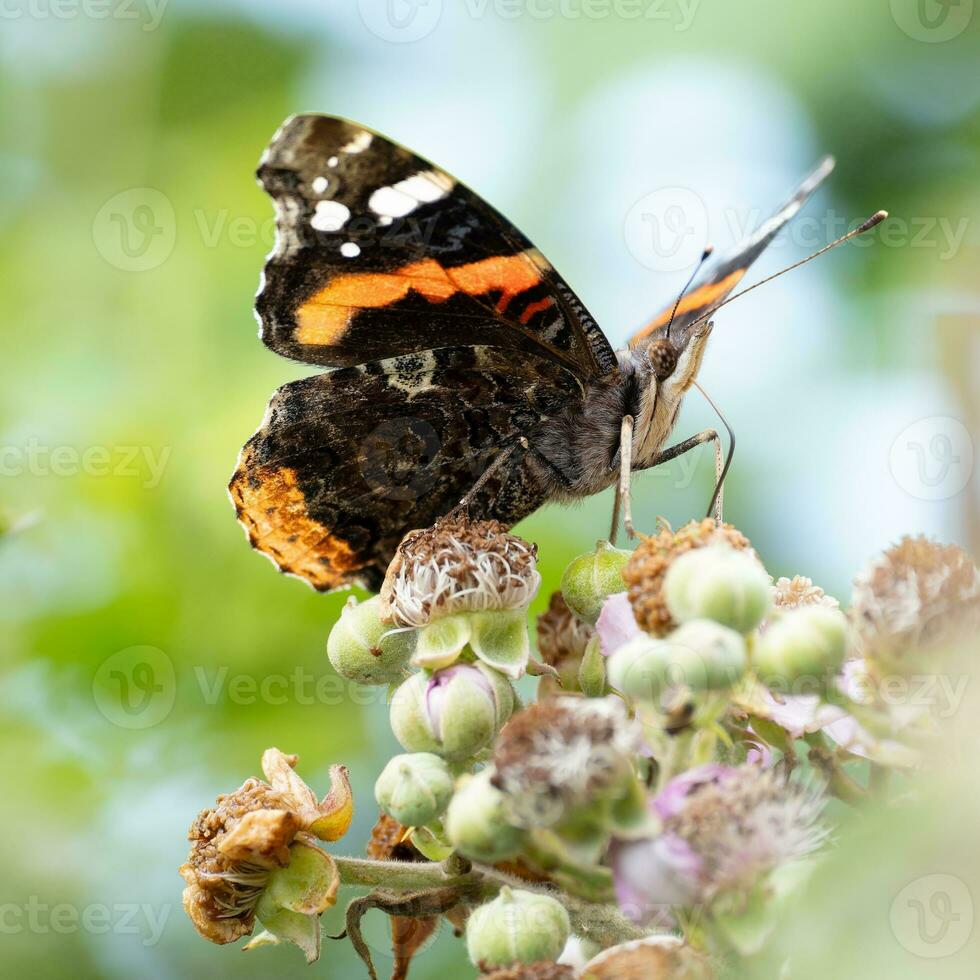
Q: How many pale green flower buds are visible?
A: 10